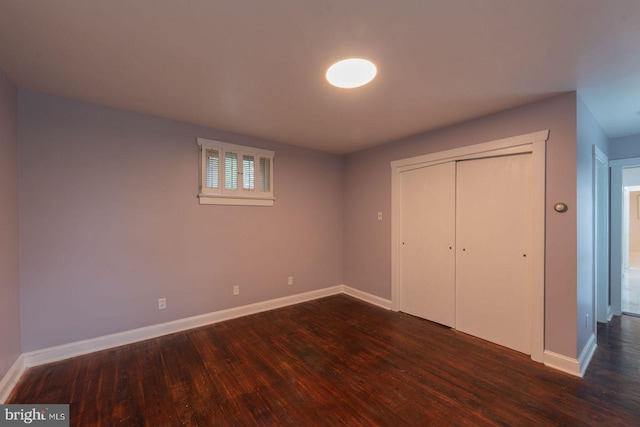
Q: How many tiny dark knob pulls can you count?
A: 4